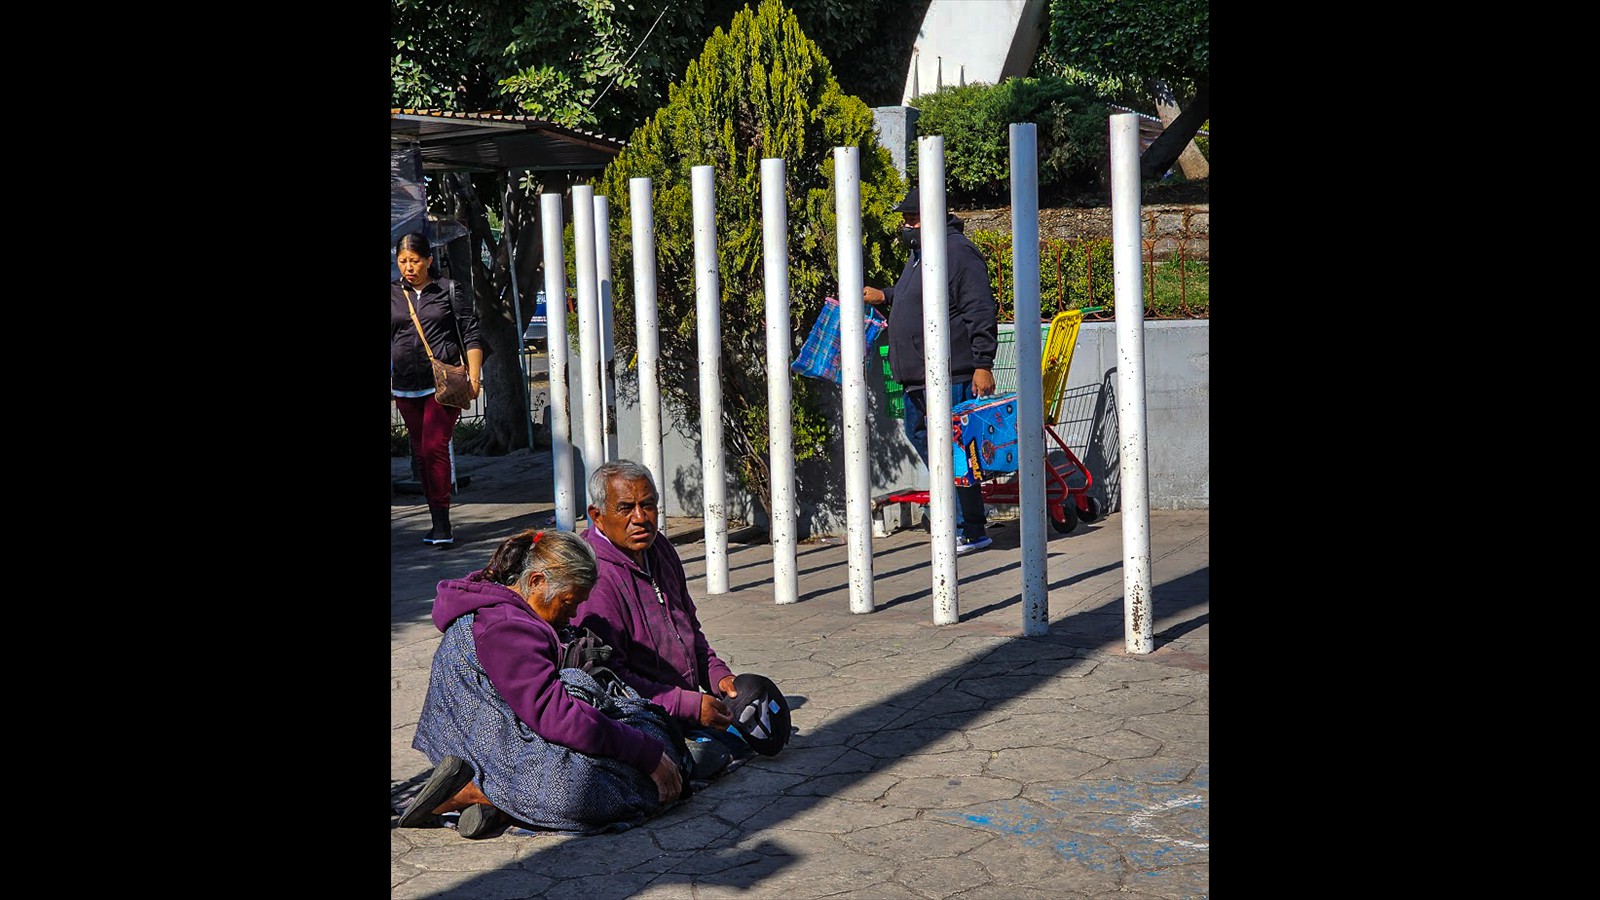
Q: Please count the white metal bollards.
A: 10